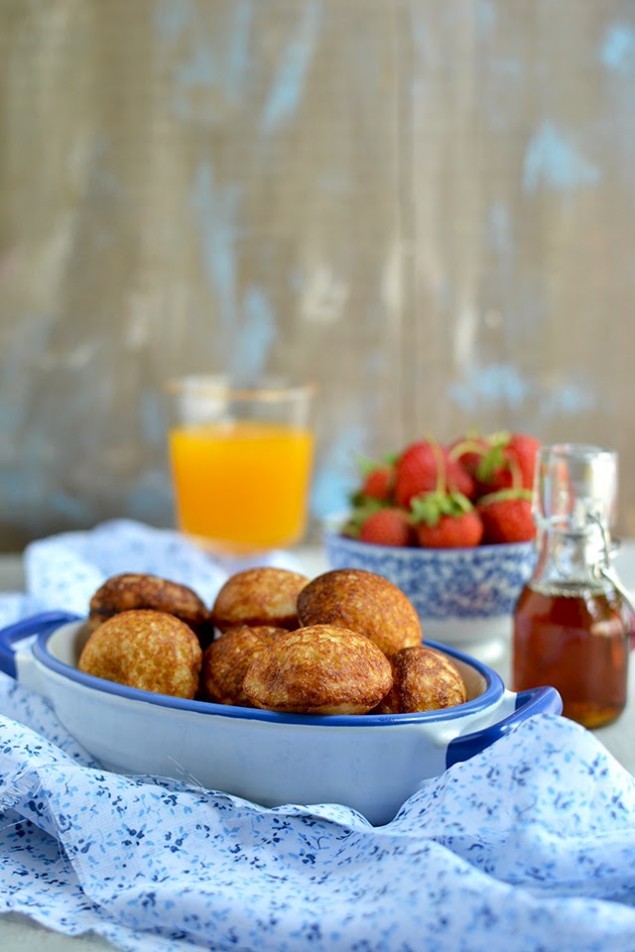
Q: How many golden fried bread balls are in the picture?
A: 7